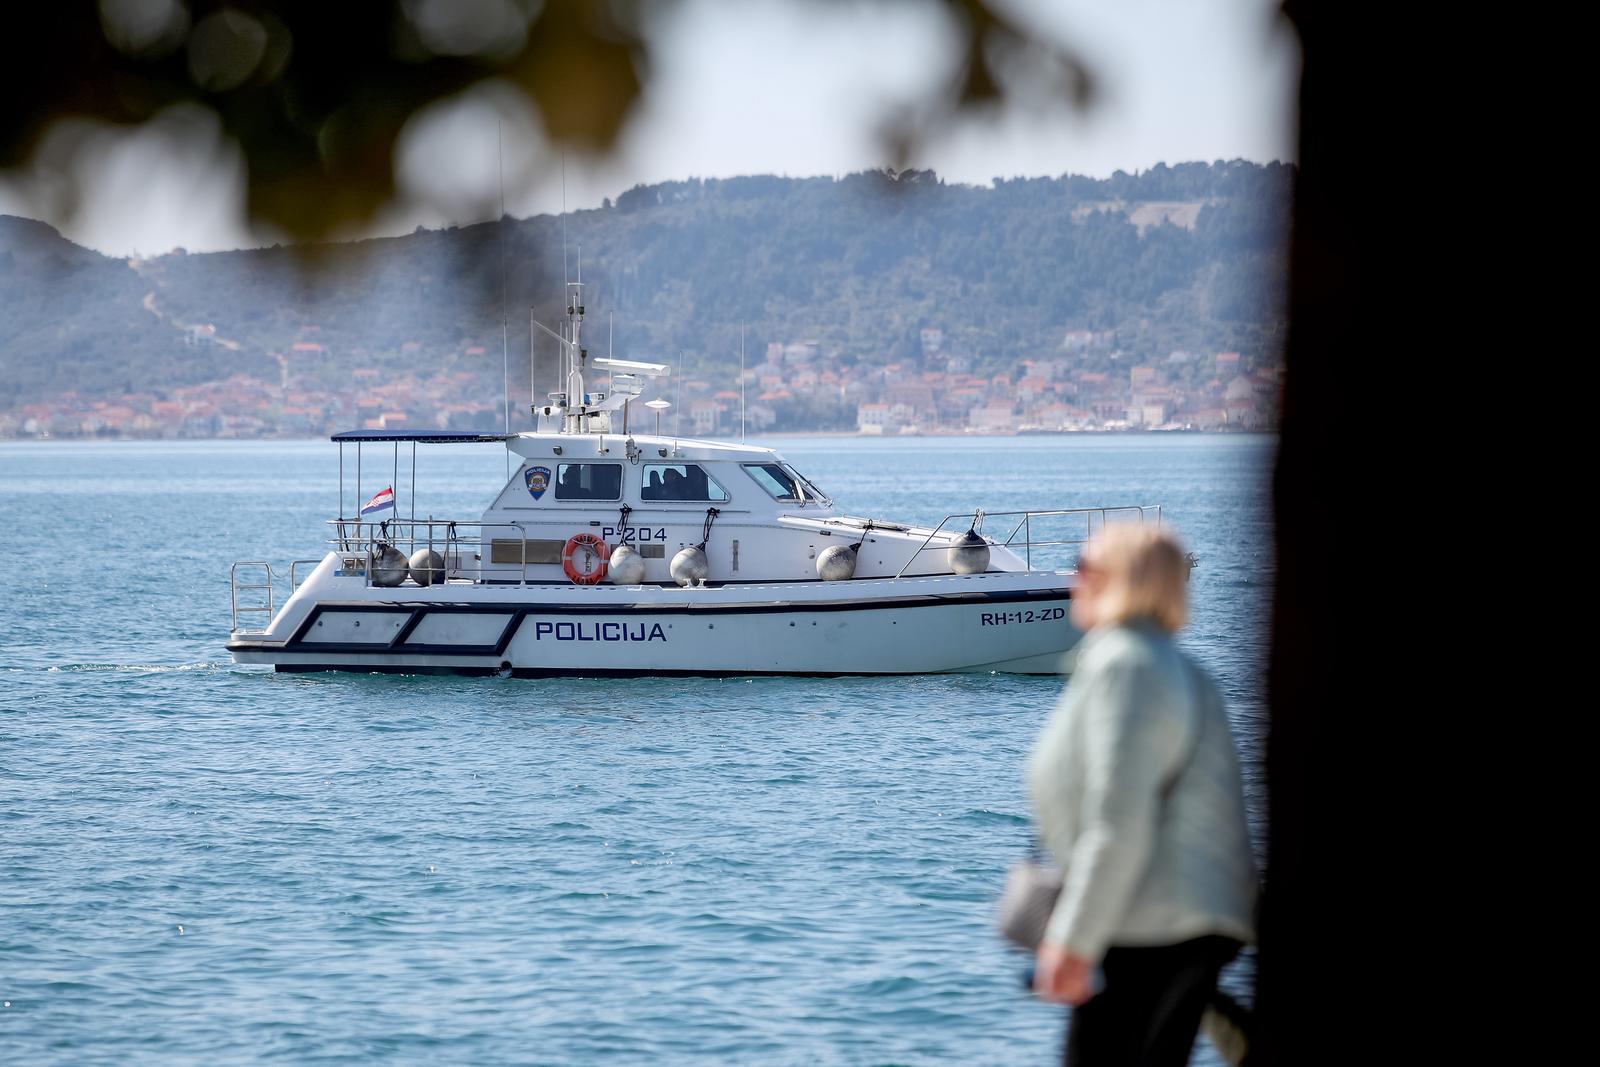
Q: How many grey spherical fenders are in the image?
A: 6